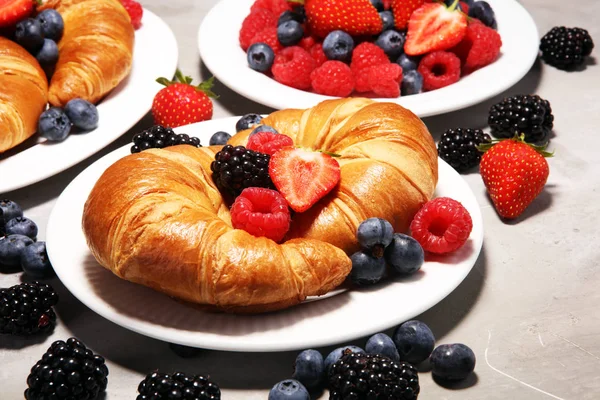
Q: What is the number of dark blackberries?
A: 9